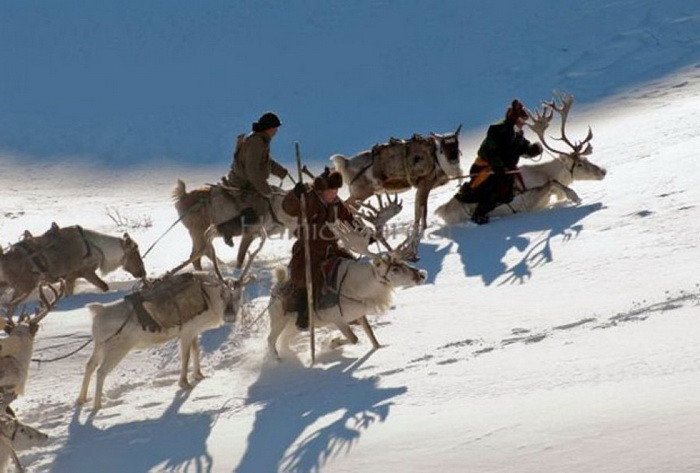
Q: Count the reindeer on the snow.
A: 8